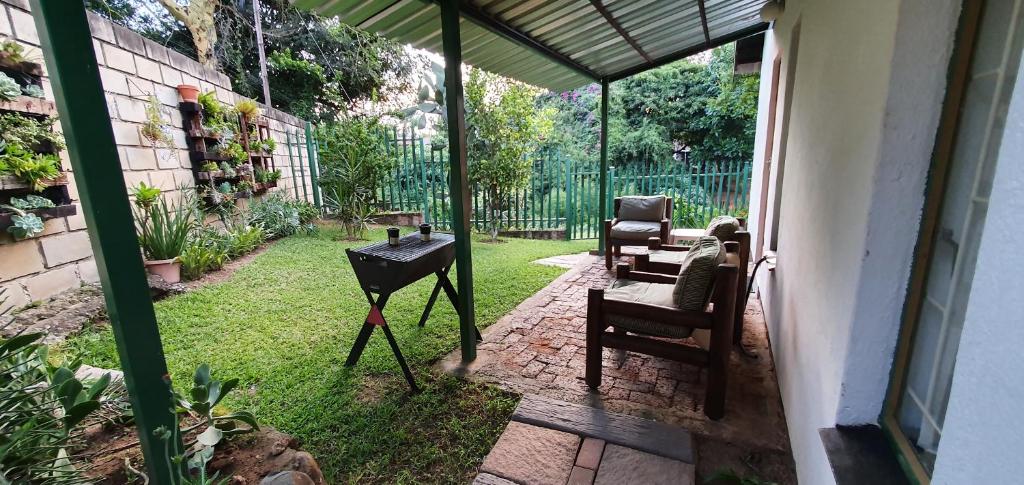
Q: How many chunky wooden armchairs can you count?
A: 3